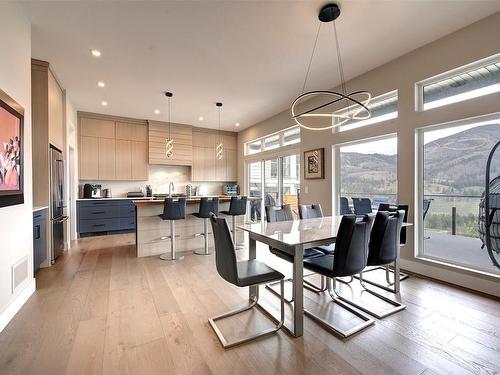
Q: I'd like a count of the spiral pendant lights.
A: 2